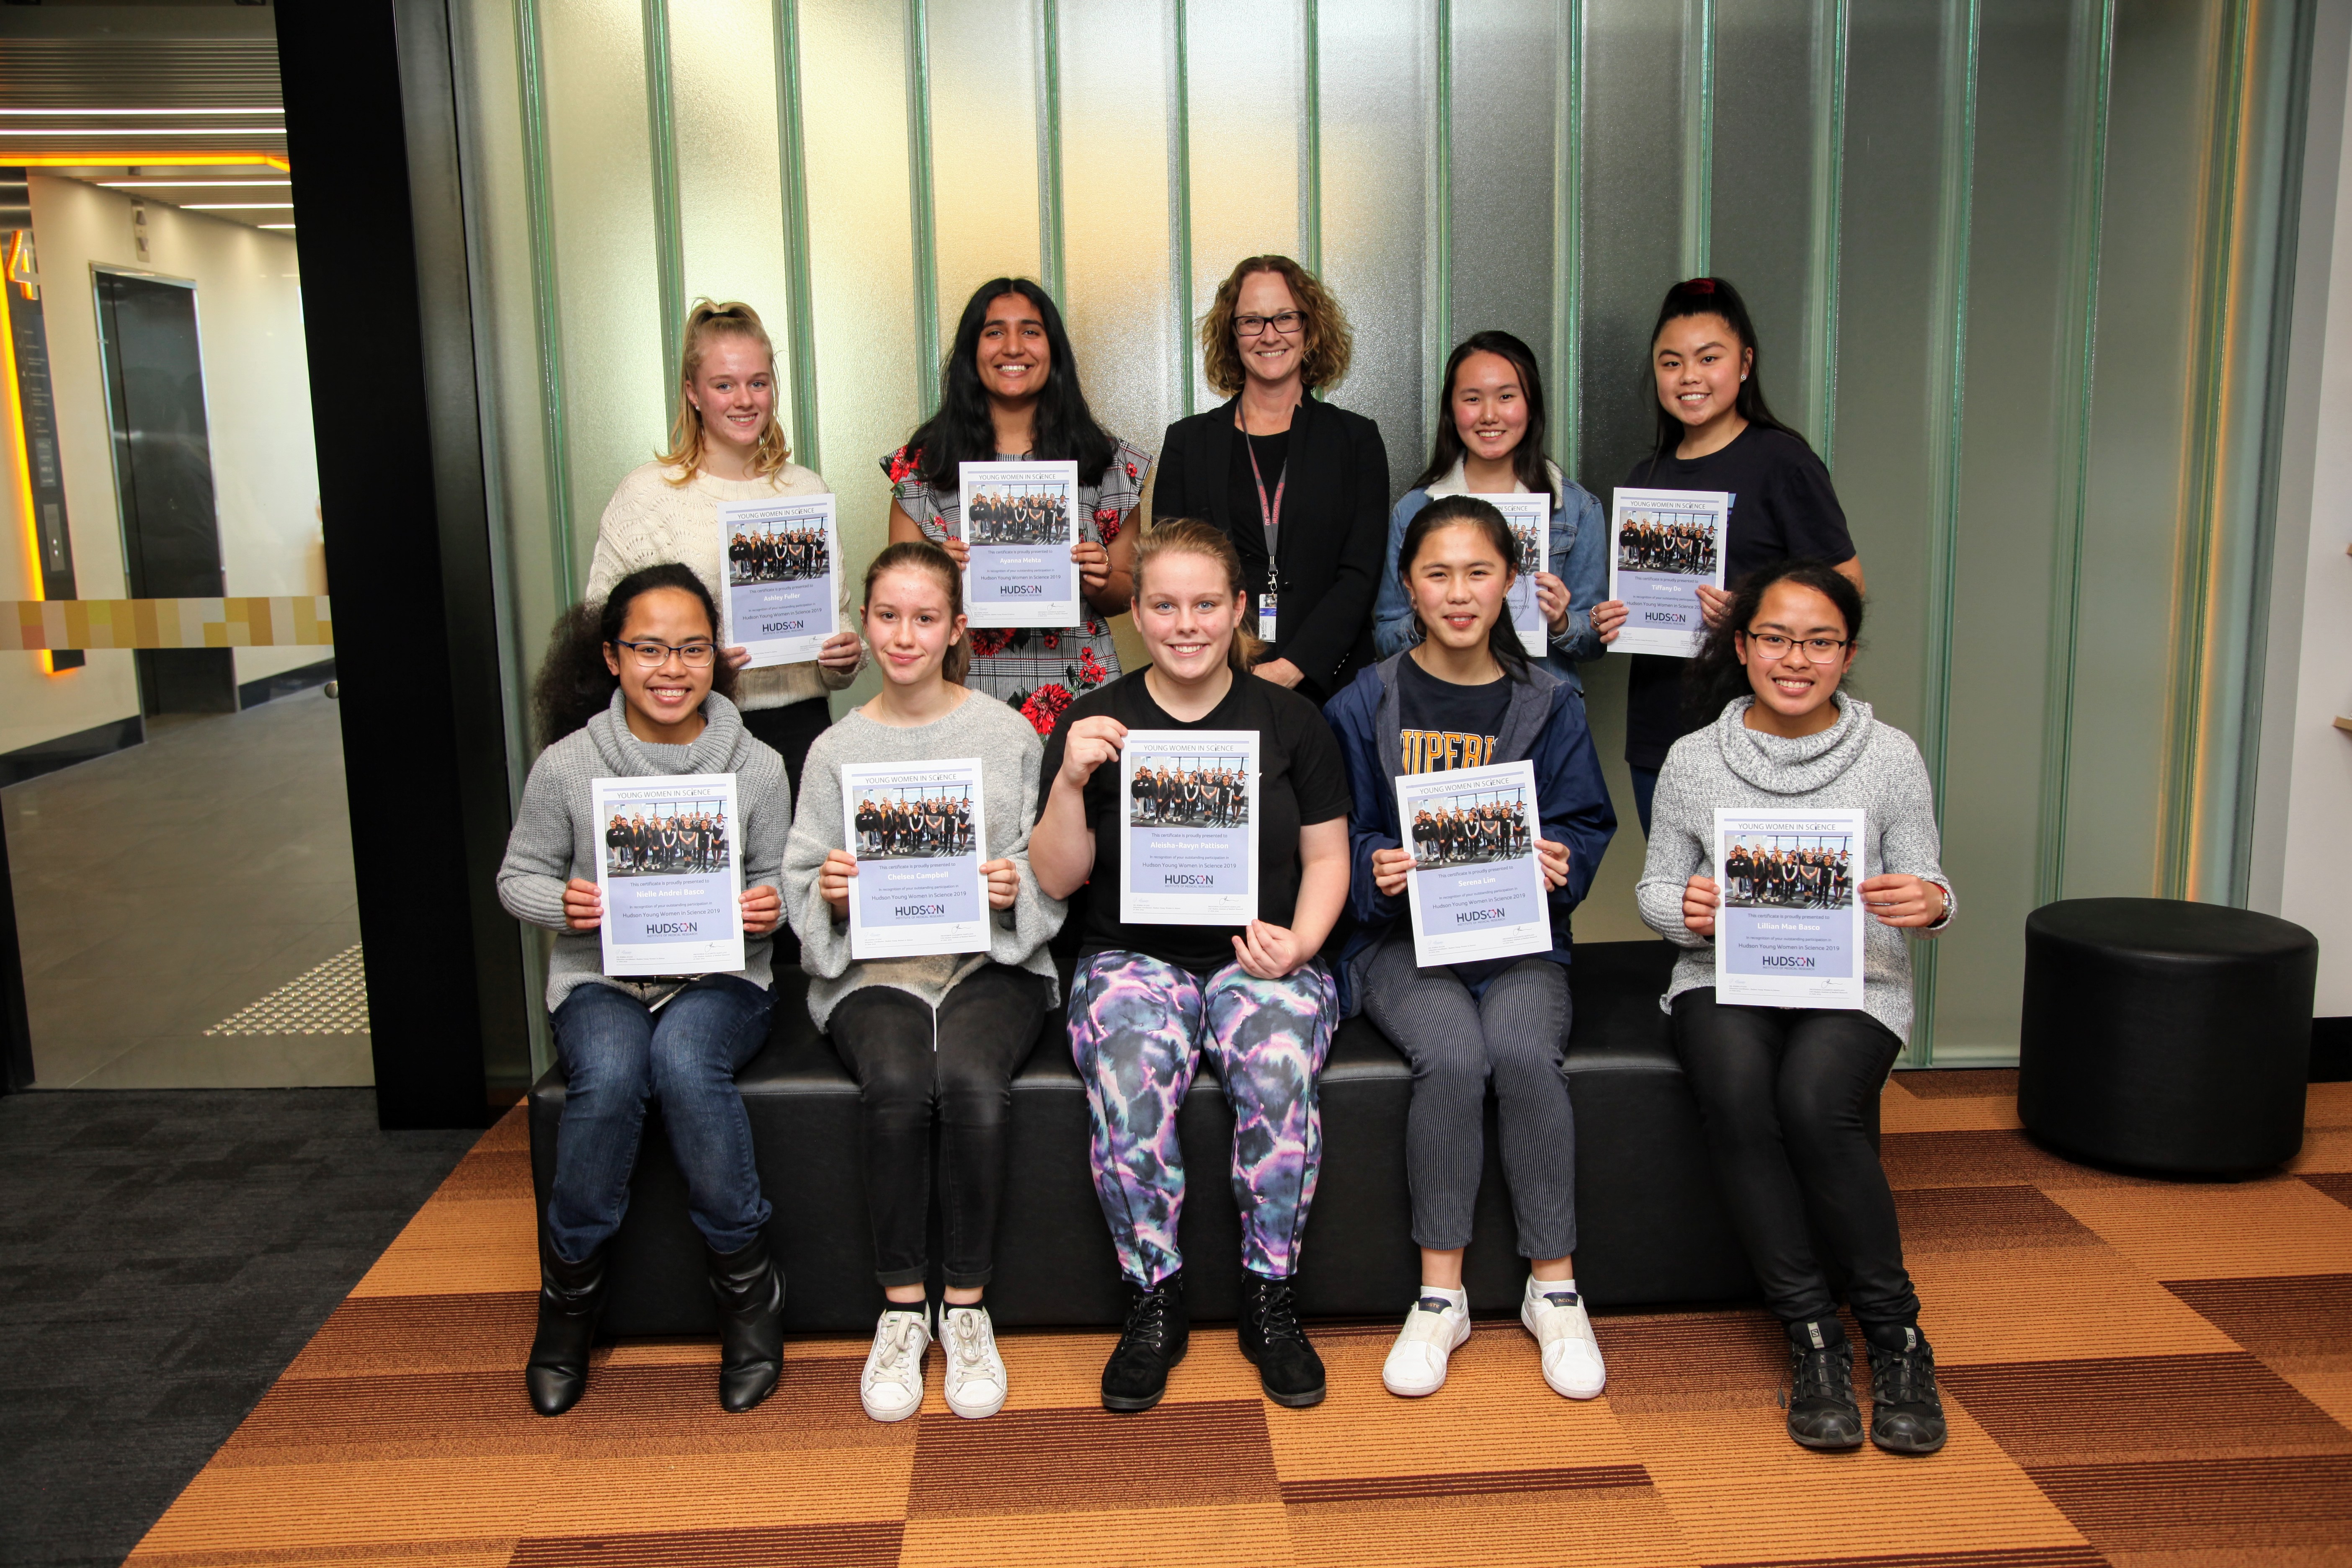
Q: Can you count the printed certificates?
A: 9